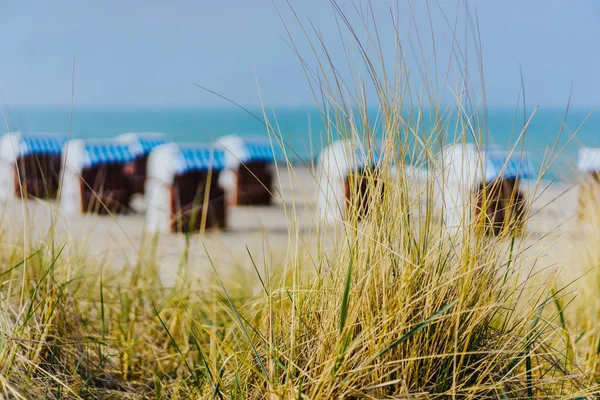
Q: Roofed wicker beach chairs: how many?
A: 8